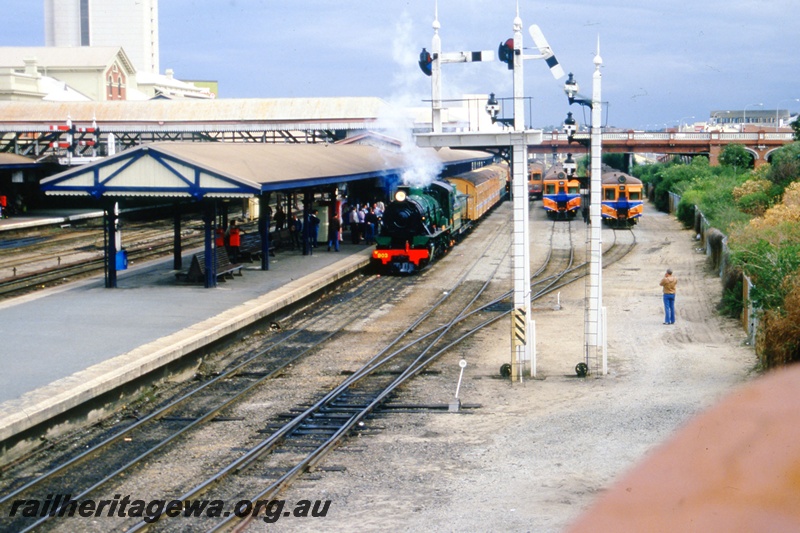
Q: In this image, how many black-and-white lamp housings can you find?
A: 4